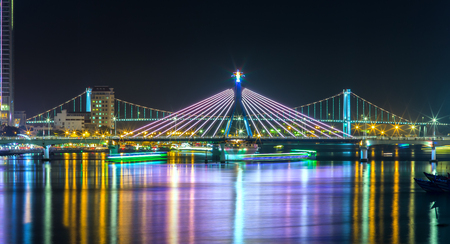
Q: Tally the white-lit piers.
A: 3